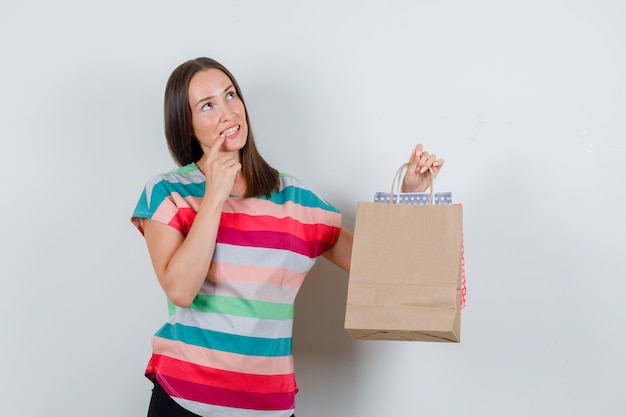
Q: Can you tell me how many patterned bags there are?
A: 2